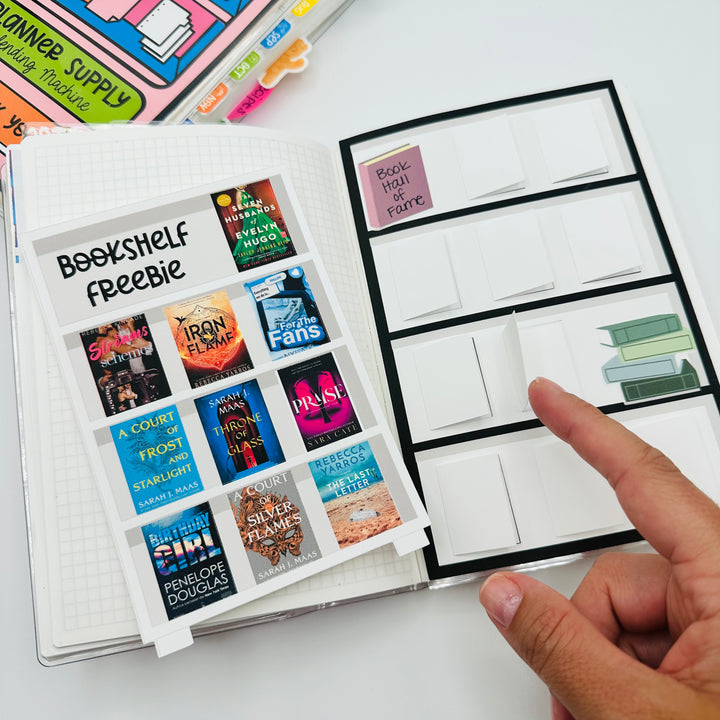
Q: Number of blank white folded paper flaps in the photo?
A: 10